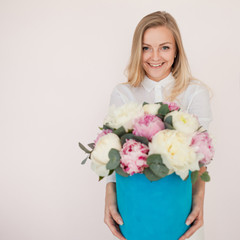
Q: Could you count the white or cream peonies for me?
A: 5